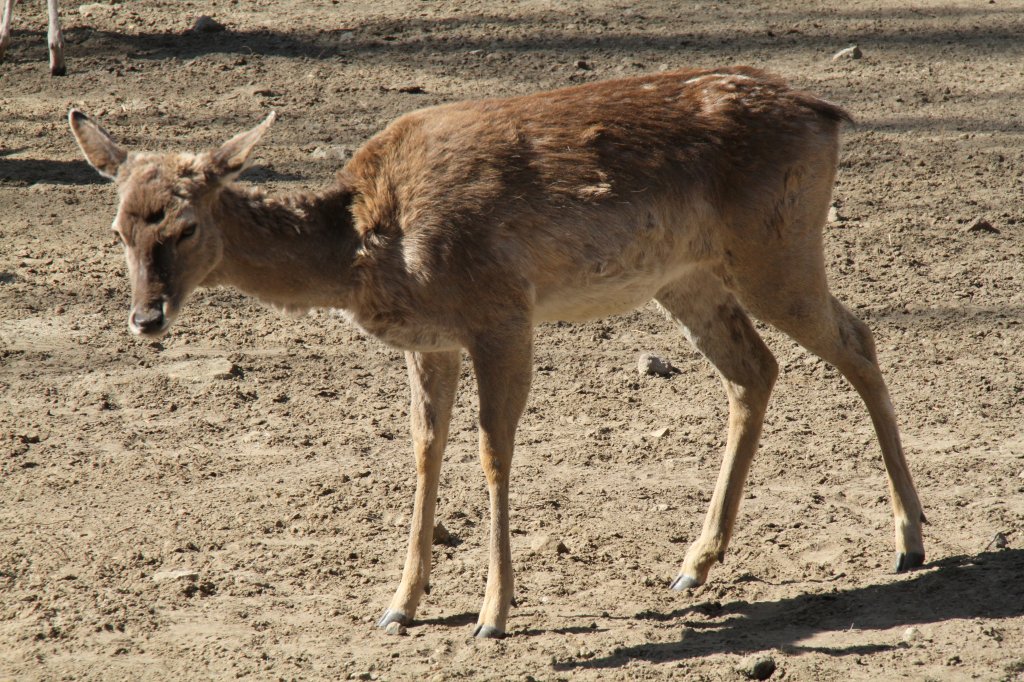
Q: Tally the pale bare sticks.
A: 0